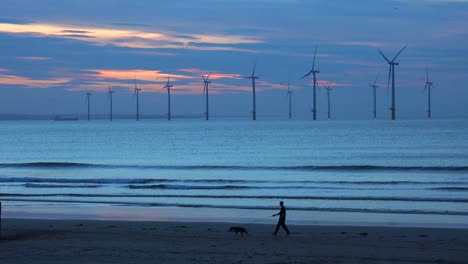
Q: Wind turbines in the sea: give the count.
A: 12